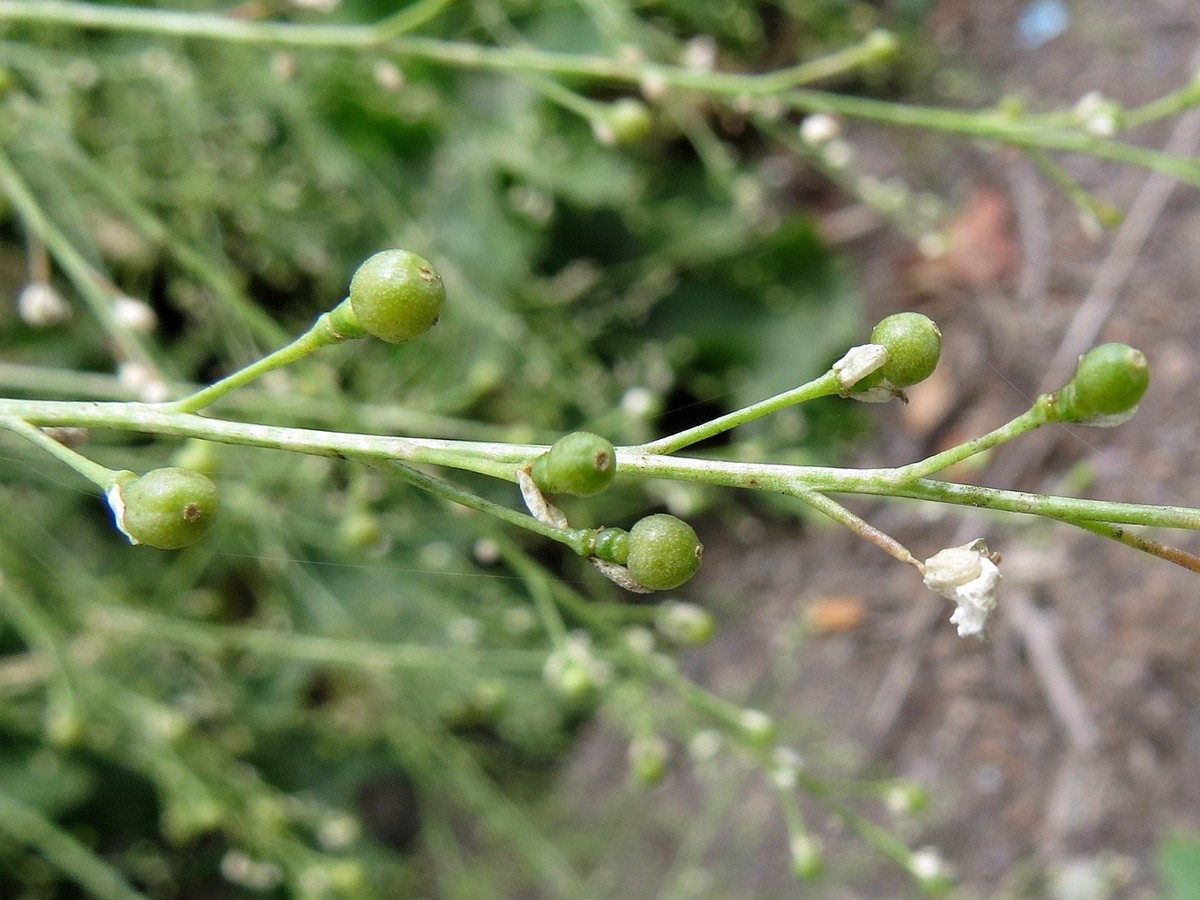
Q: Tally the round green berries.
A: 6